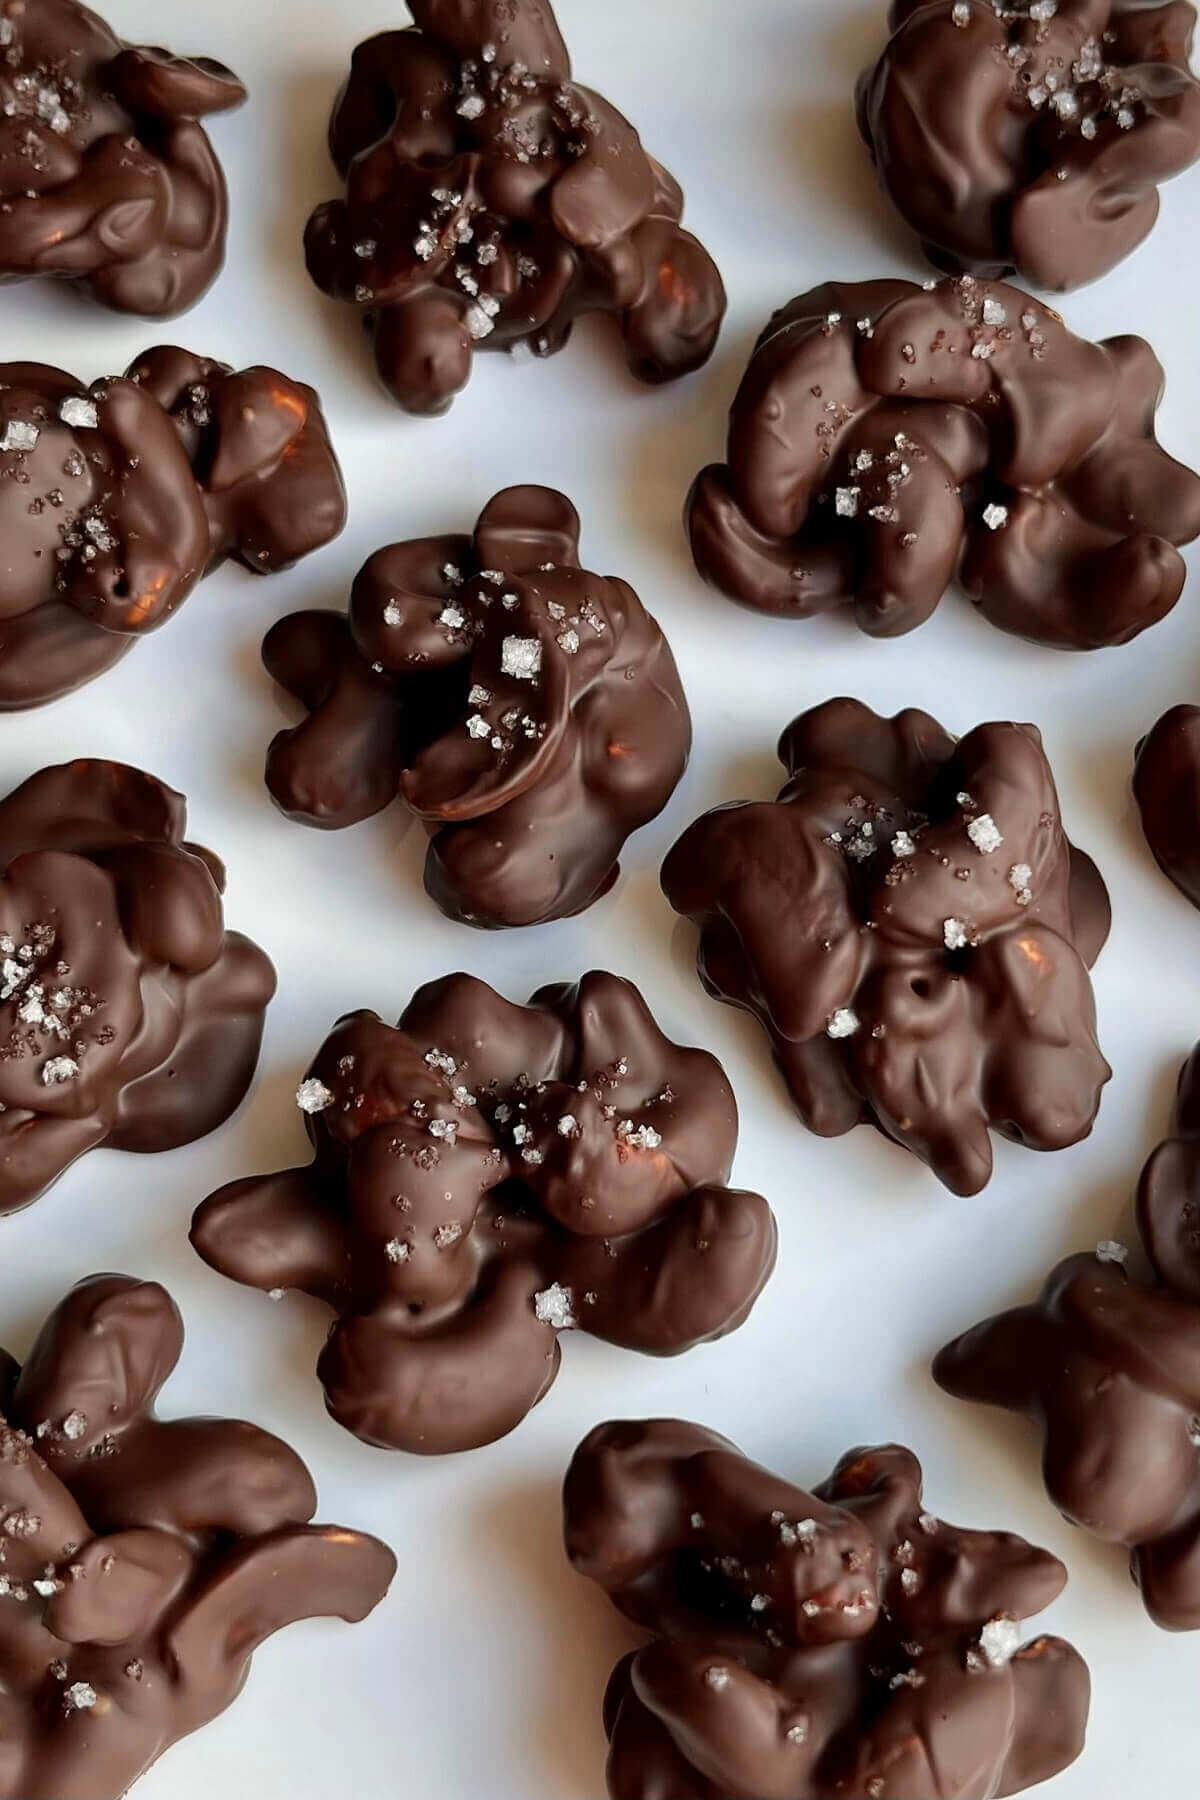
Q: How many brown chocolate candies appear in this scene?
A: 13